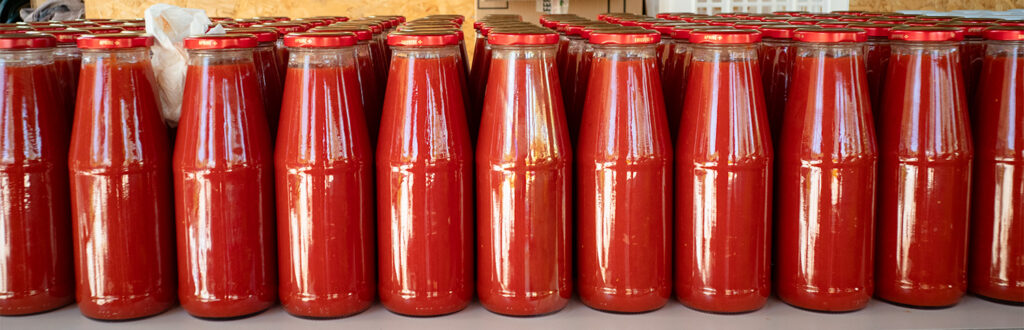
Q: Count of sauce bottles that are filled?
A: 11